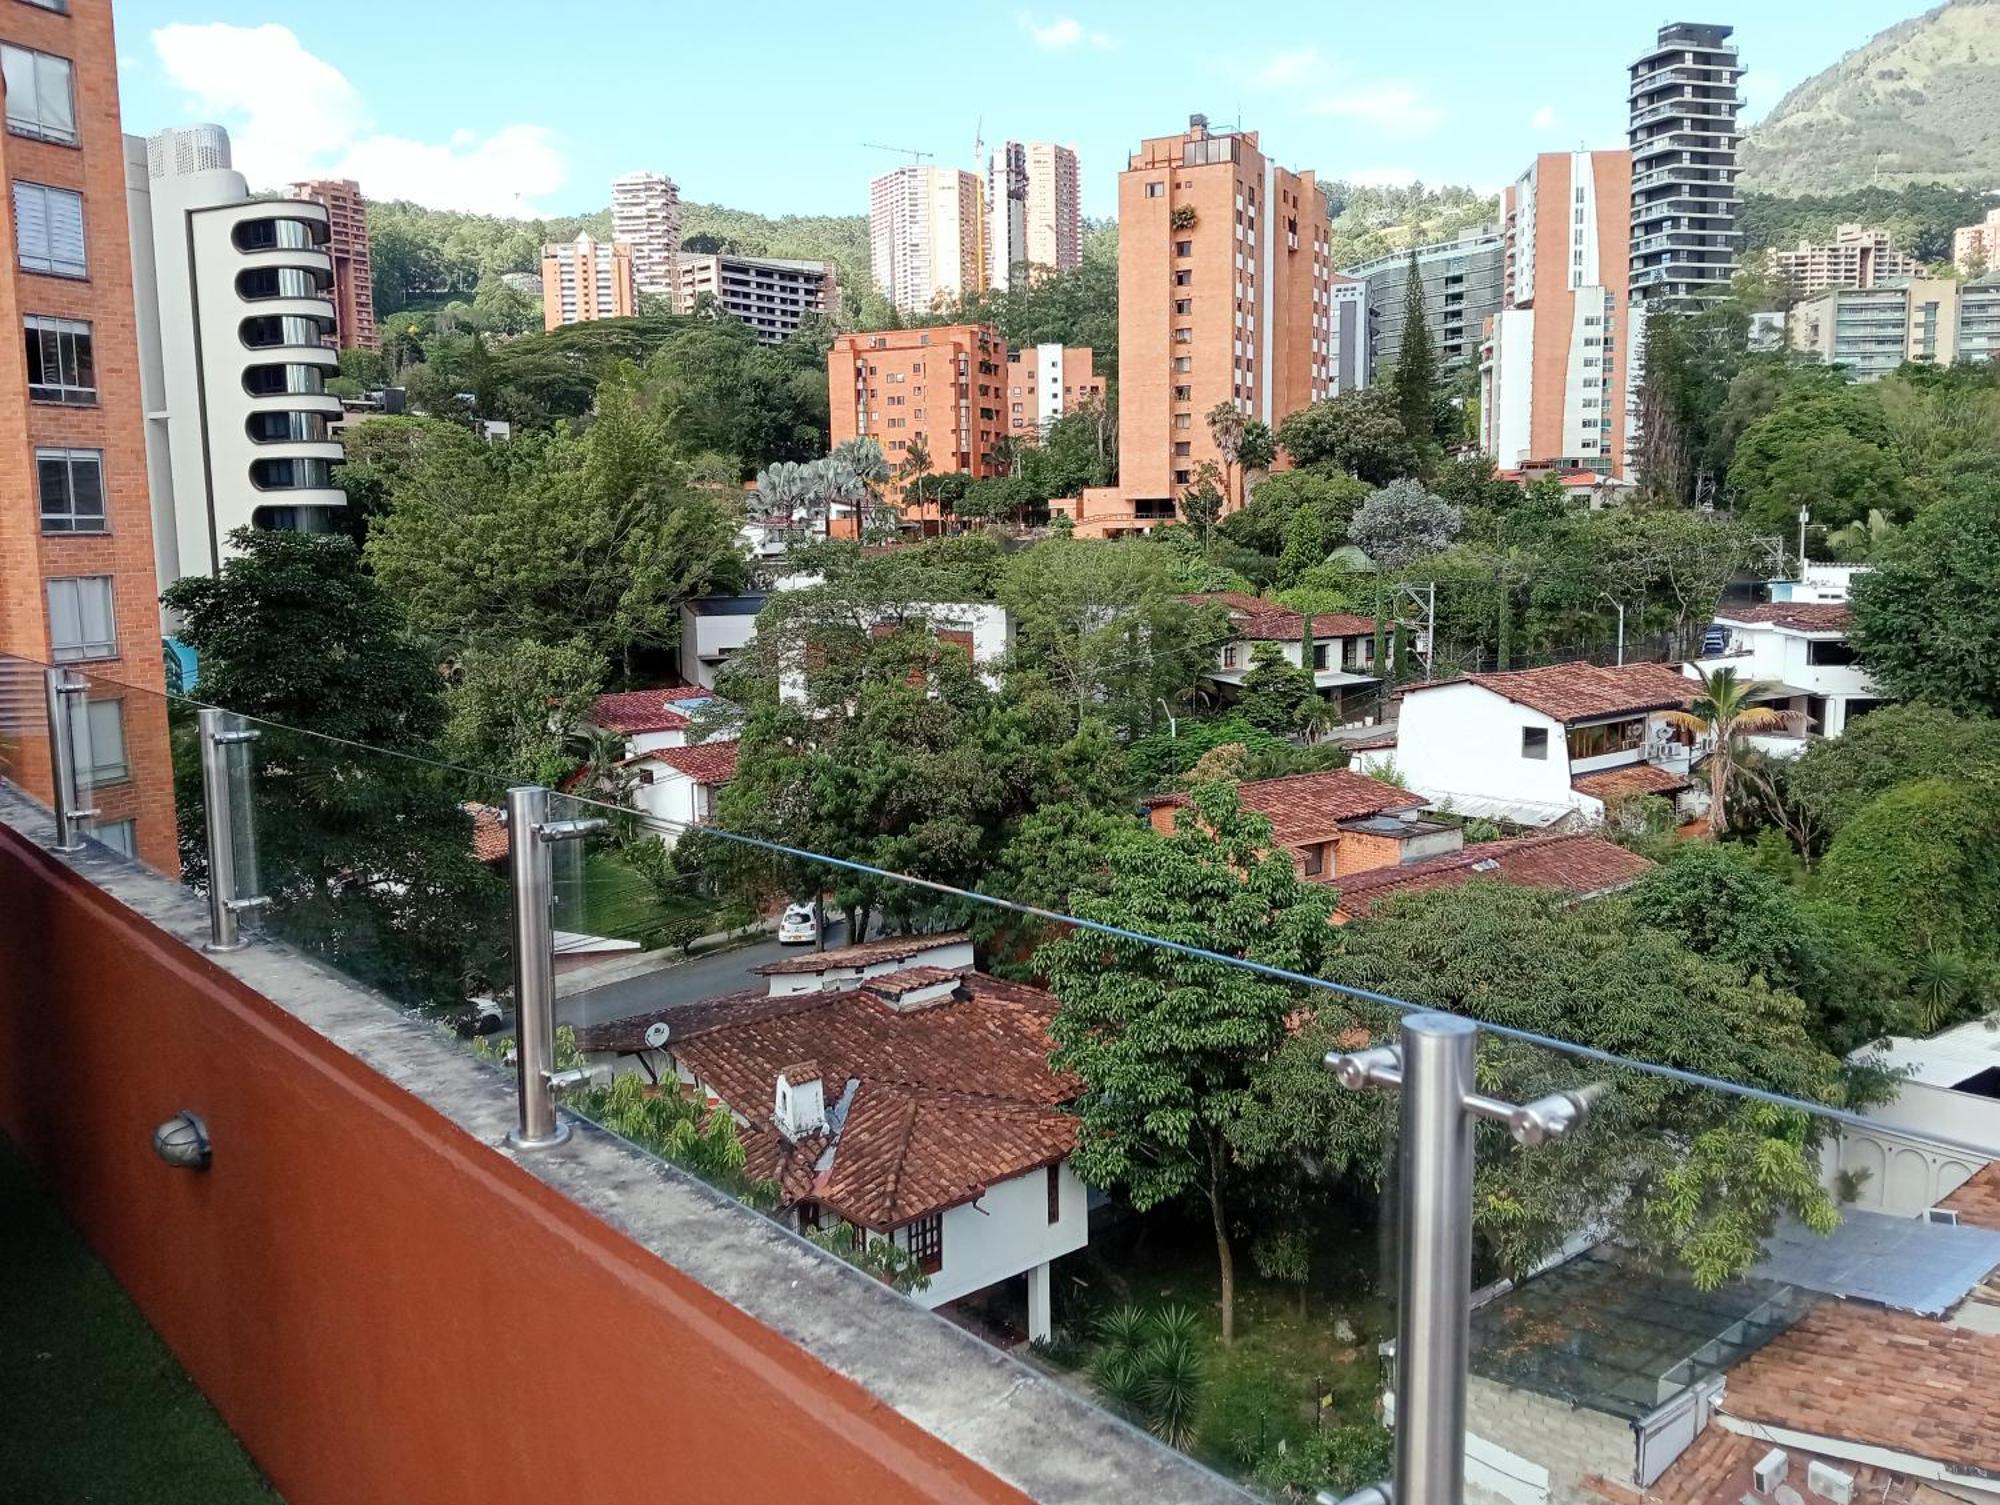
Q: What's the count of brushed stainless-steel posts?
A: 4